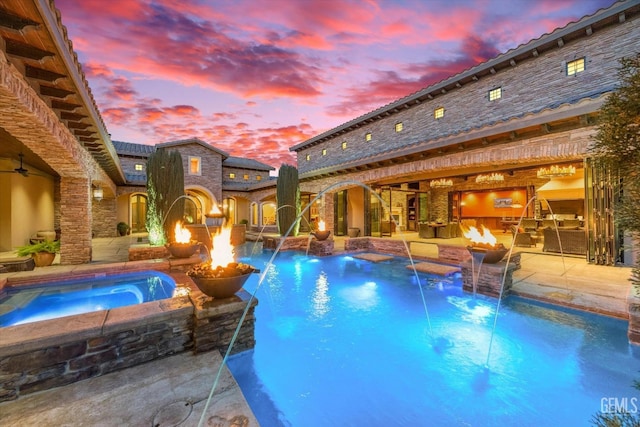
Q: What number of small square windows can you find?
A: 12